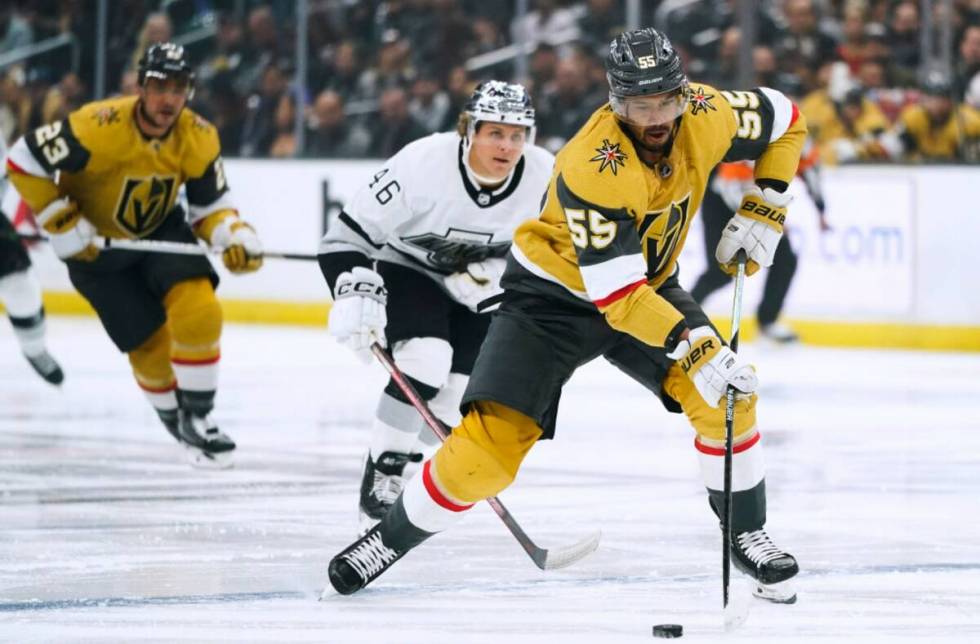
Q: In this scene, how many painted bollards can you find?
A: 0